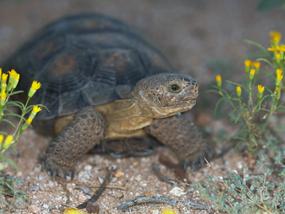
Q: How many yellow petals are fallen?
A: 2